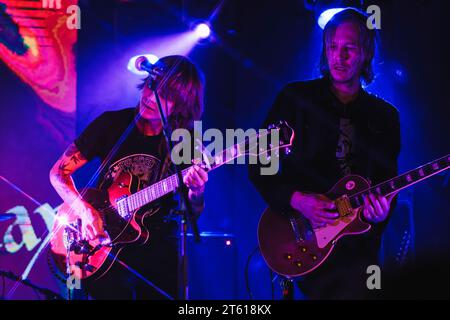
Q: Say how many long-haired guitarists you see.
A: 2